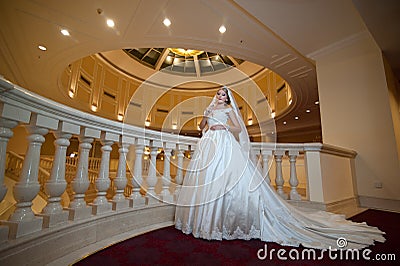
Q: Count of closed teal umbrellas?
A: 0